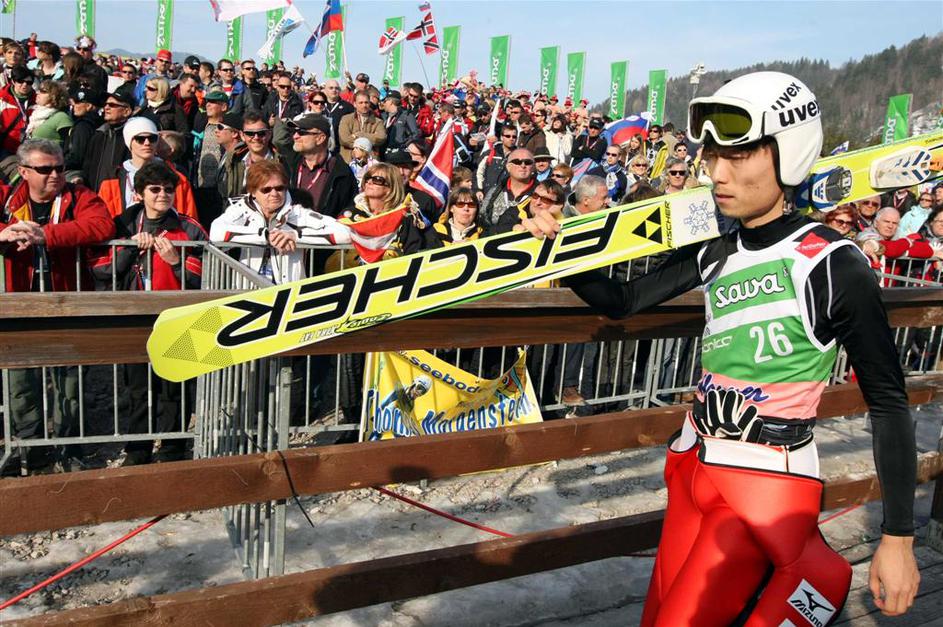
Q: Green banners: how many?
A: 14